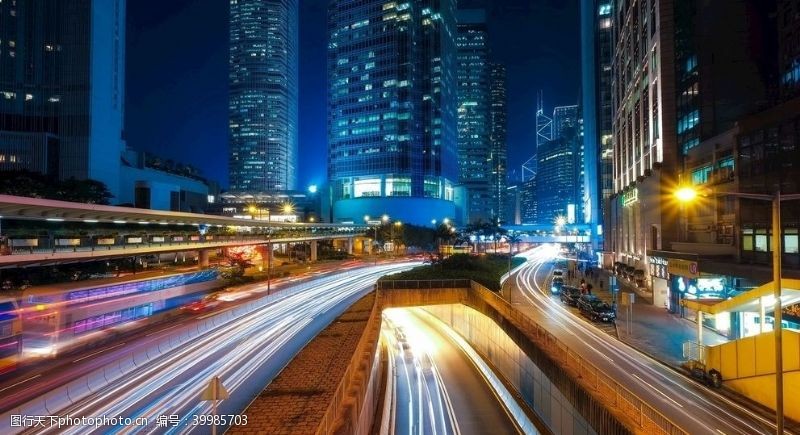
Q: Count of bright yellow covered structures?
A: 1